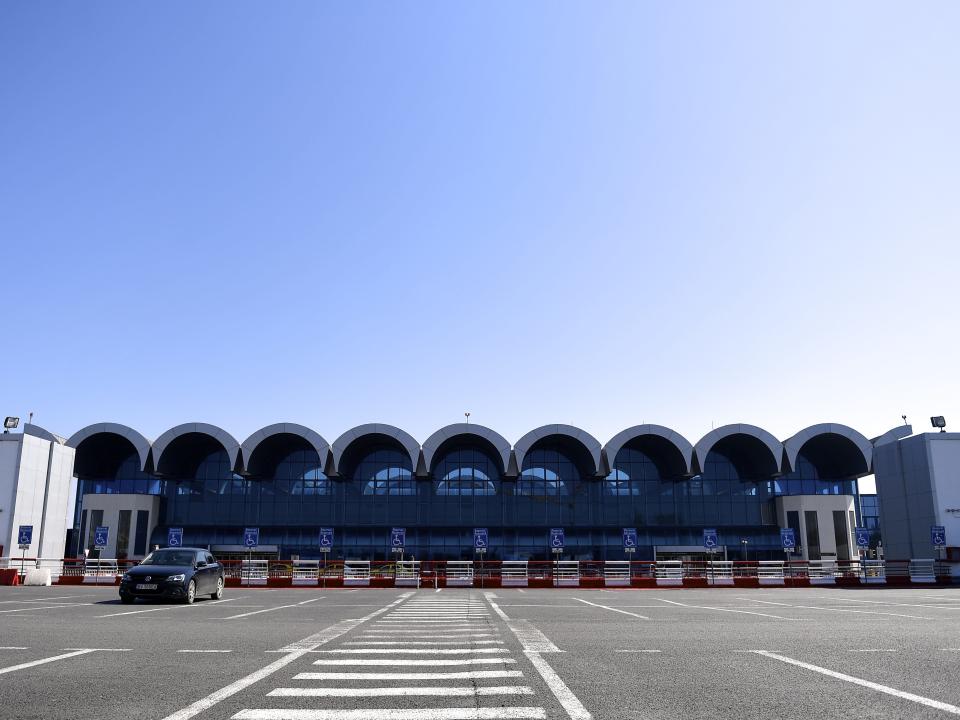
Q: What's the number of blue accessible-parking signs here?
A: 13